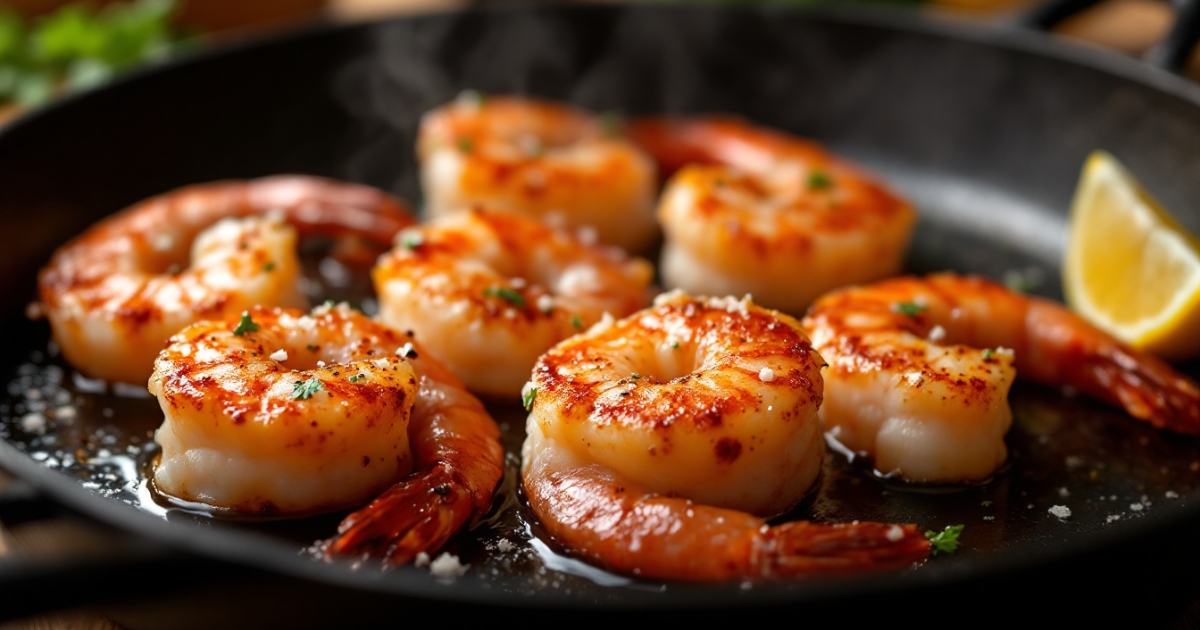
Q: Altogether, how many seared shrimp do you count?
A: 7